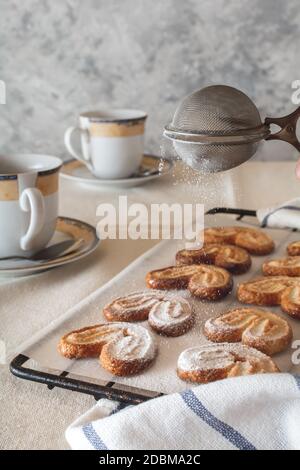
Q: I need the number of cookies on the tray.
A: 10